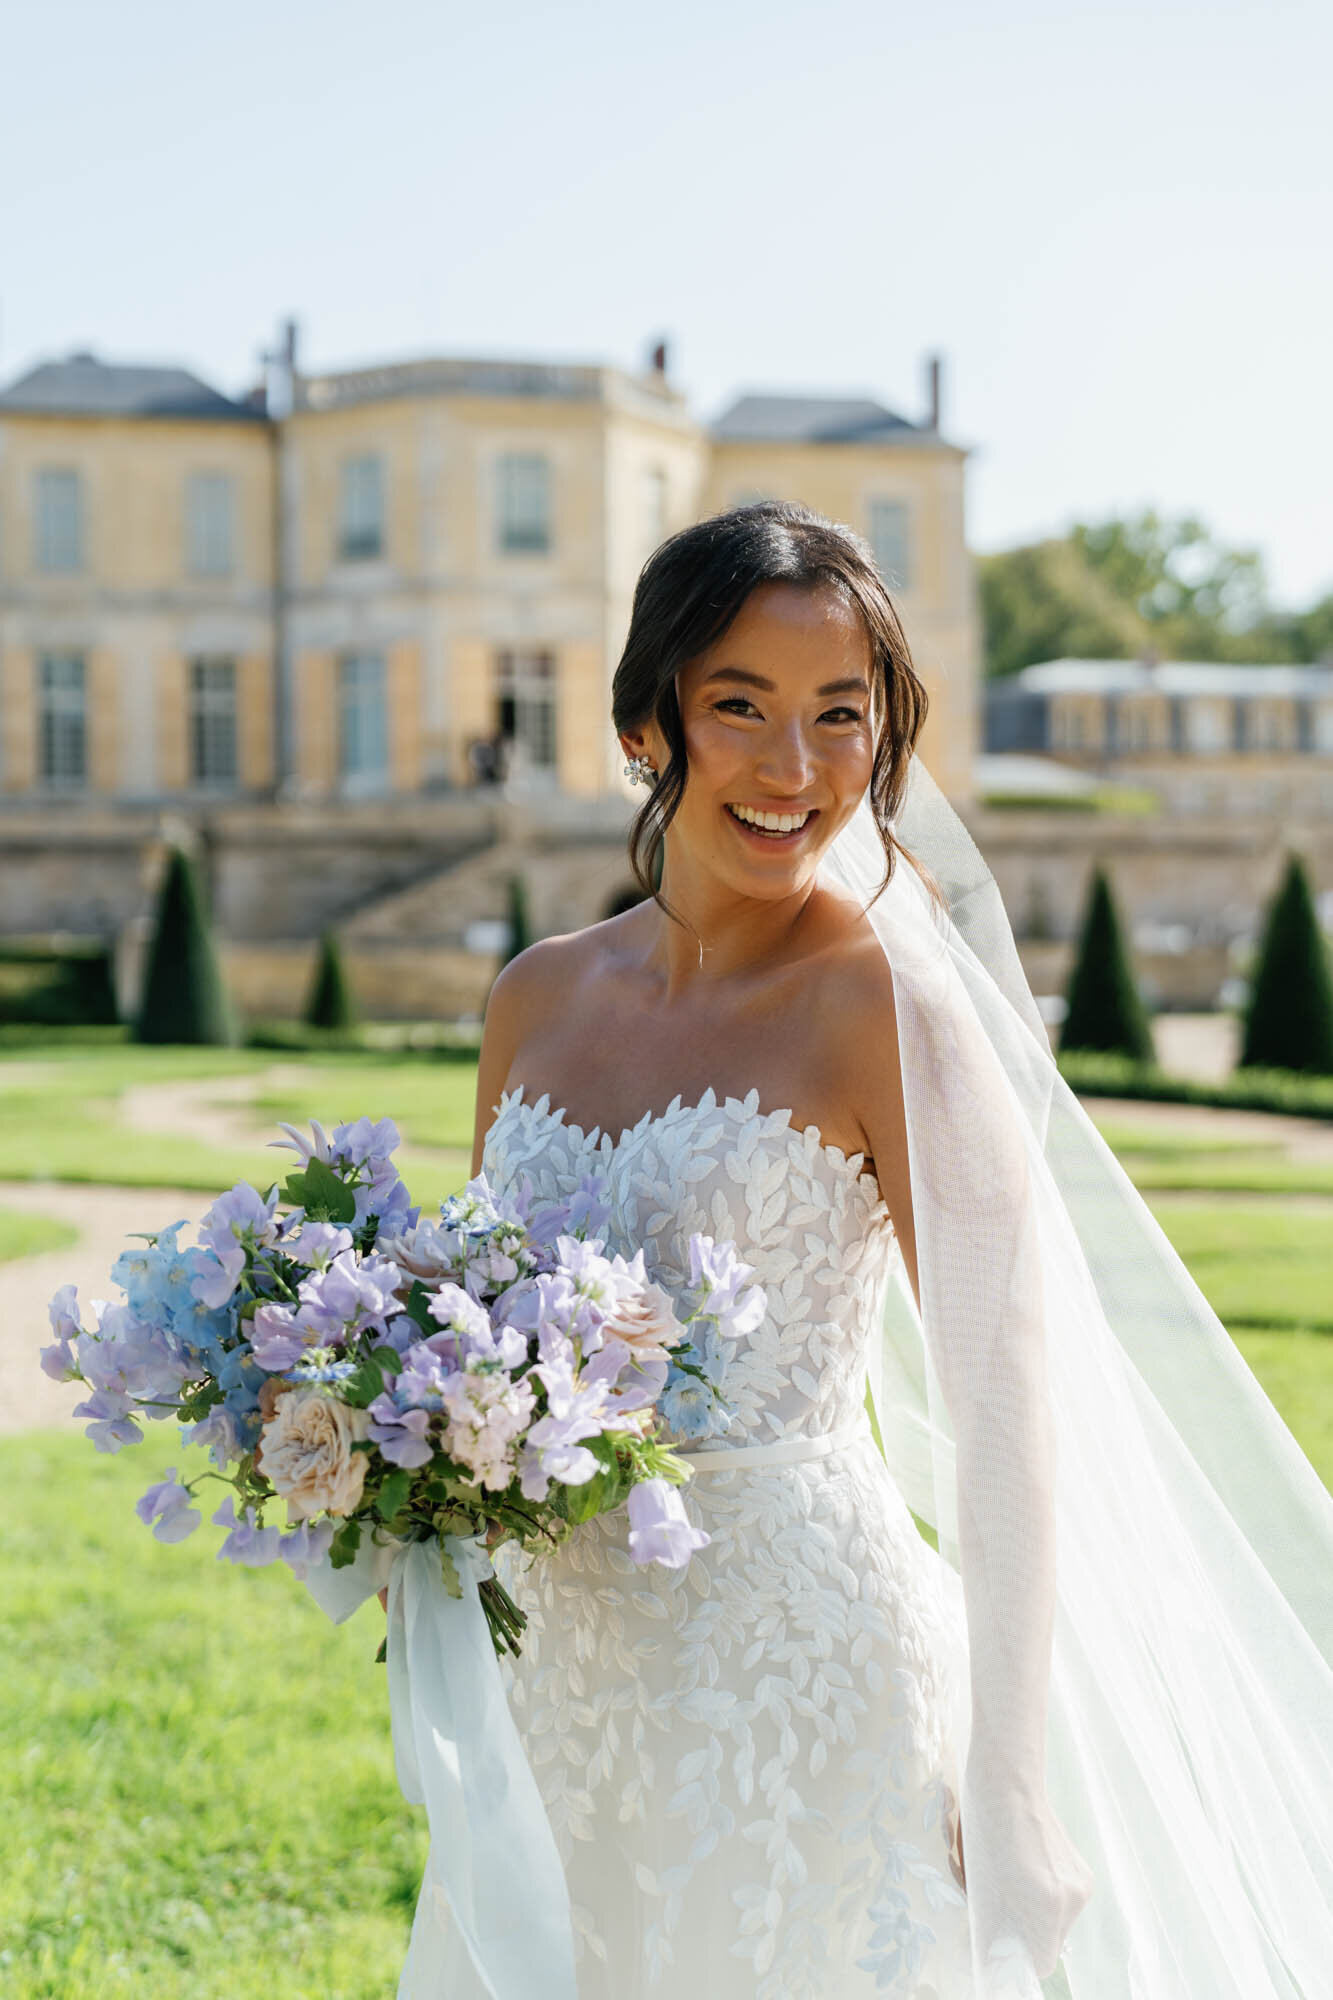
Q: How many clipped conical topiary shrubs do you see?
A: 5